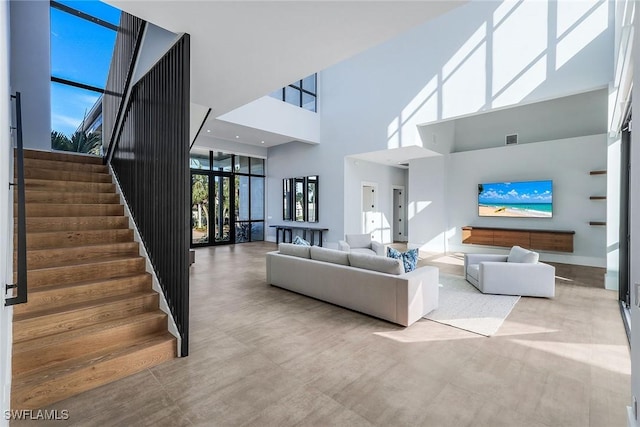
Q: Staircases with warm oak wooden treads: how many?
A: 1